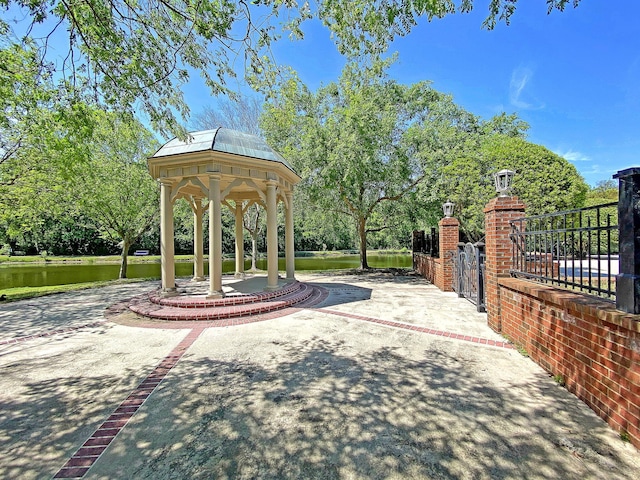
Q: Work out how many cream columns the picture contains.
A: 6